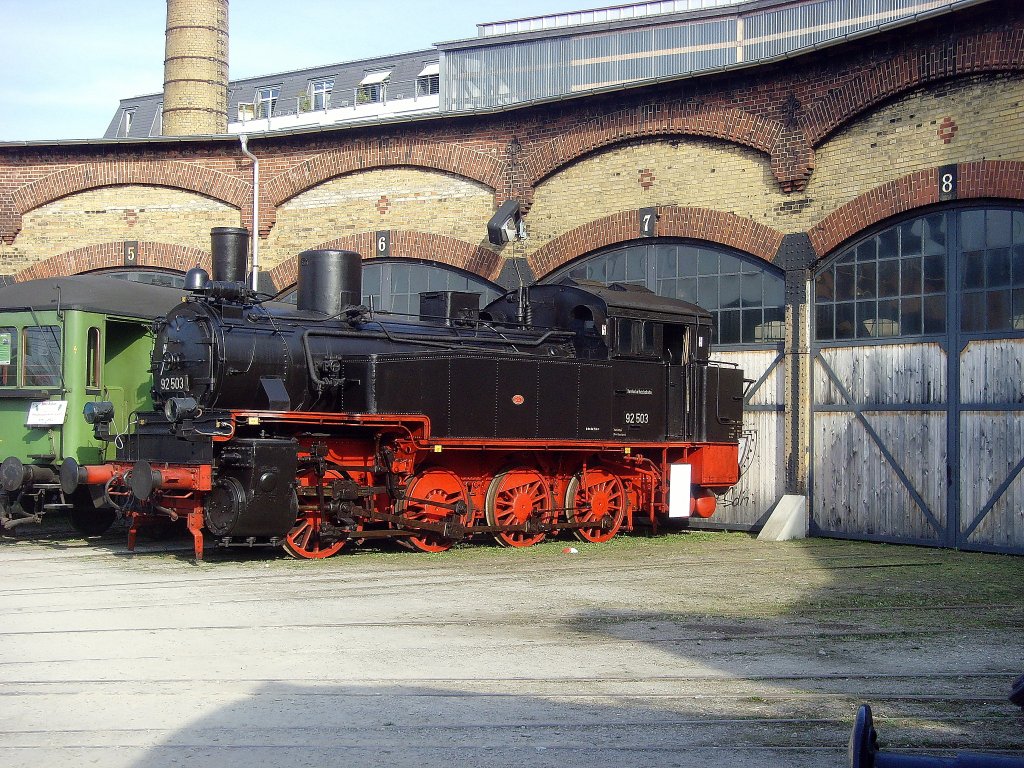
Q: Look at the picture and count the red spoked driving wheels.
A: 4